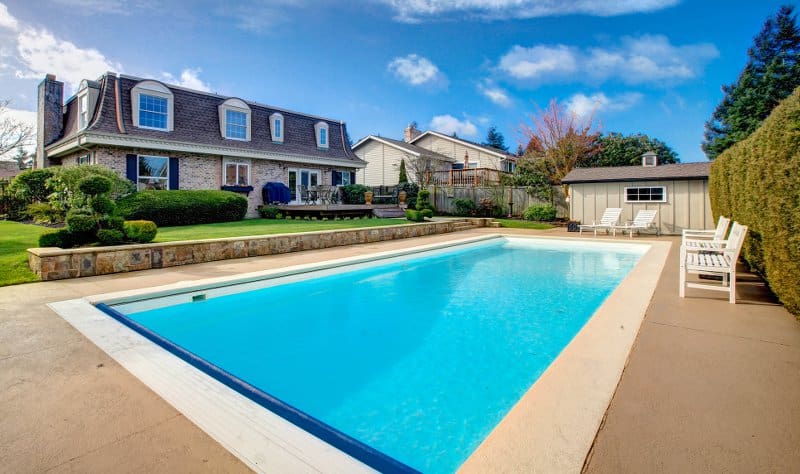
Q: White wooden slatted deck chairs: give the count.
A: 4